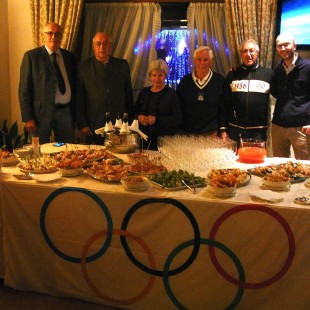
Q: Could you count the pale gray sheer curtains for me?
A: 2